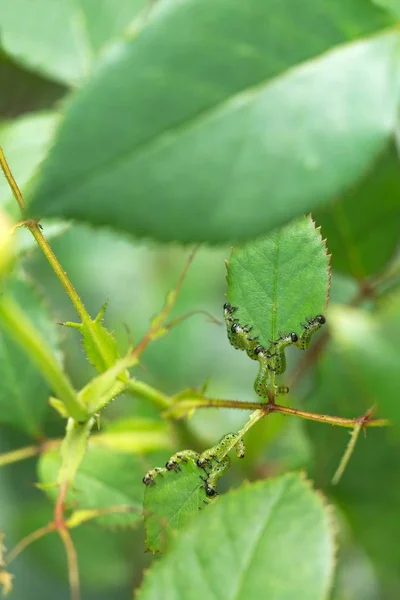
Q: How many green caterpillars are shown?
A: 9